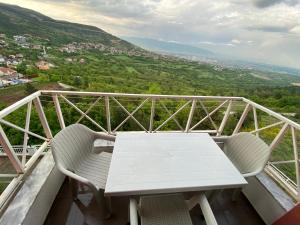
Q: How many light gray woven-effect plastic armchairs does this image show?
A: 3